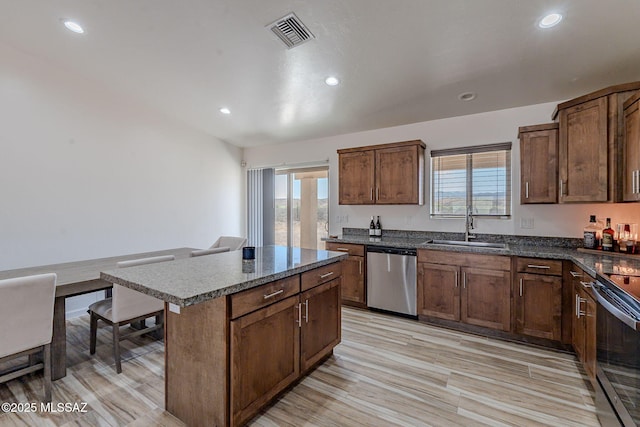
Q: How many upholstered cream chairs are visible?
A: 4